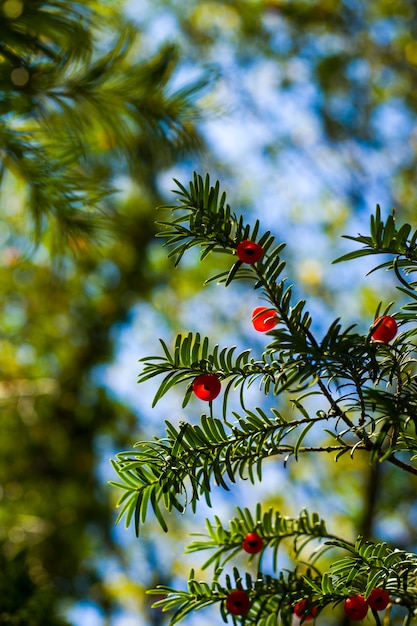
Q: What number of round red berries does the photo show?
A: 9